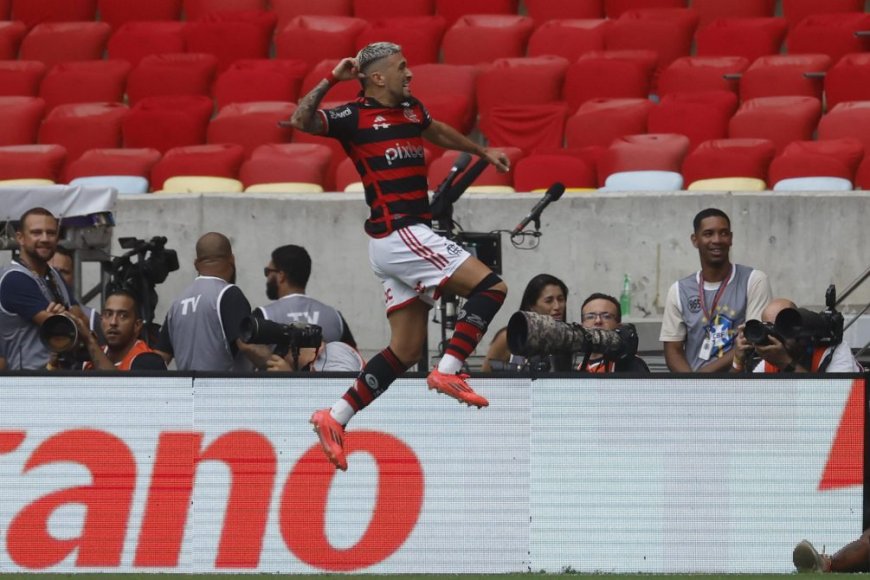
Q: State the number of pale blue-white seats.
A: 3